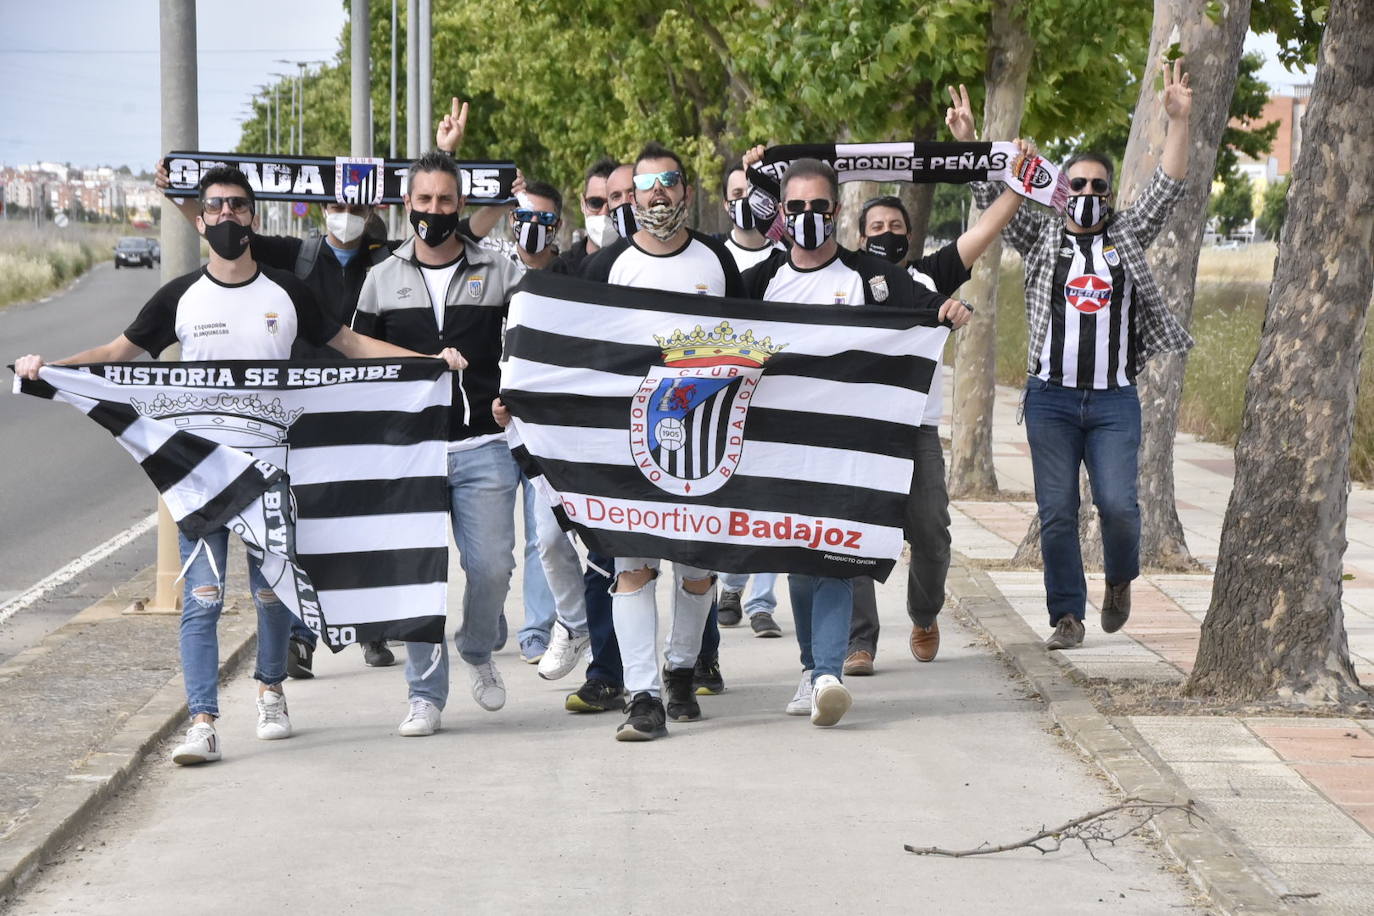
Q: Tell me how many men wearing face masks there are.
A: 11